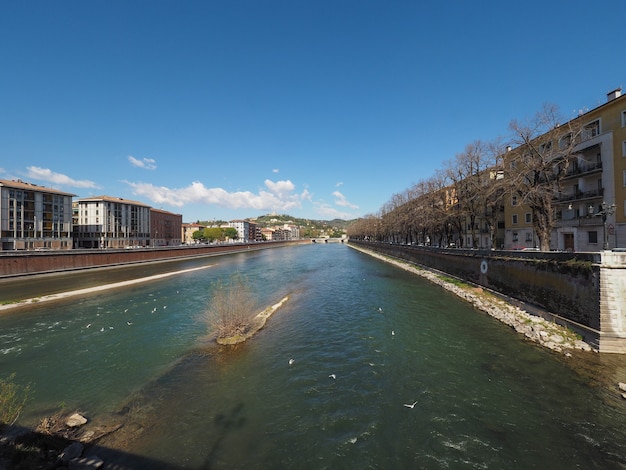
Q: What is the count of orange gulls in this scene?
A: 0